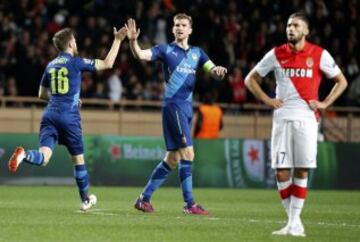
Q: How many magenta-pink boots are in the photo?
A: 2